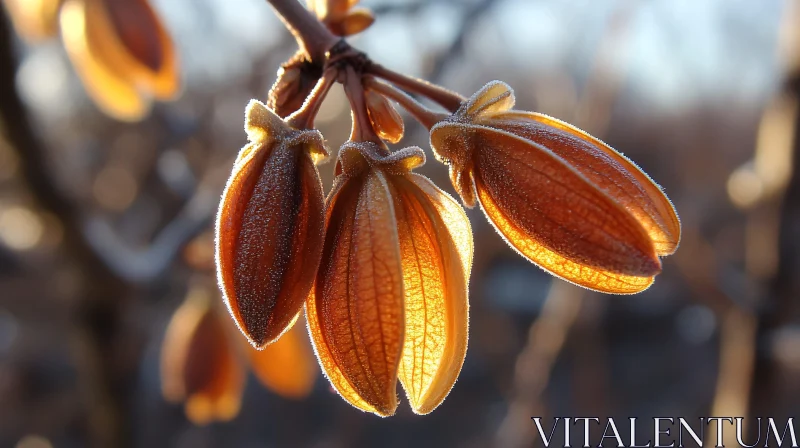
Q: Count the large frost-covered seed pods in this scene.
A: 3